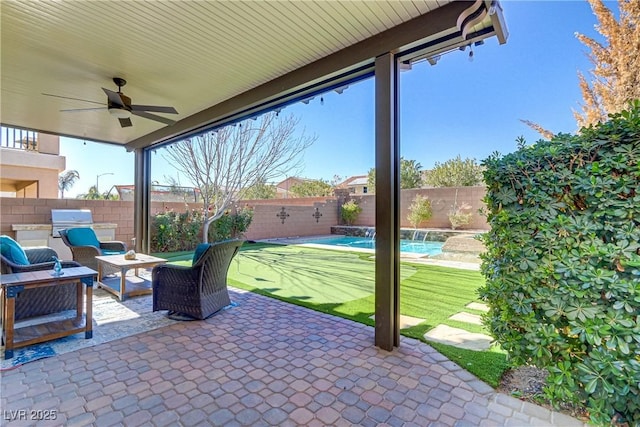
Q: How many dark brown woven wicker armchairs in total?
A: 3